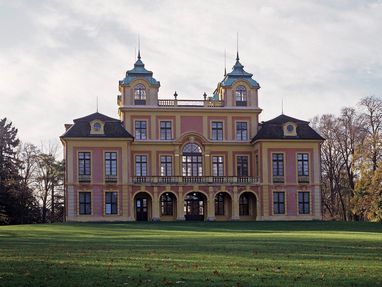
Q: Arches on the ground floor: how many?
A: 5